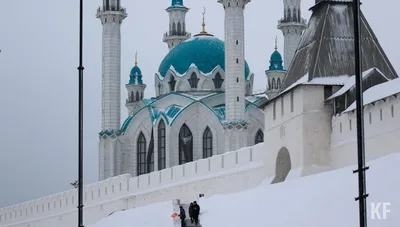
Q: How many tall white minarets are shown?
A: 4